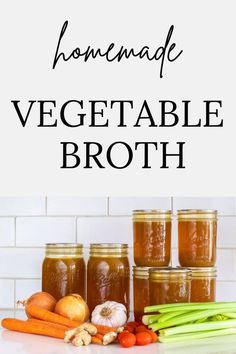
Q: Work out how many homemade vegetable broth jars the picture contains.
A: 7